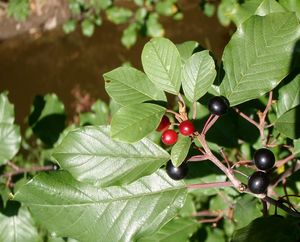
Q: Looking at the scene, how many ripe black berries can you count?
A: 4